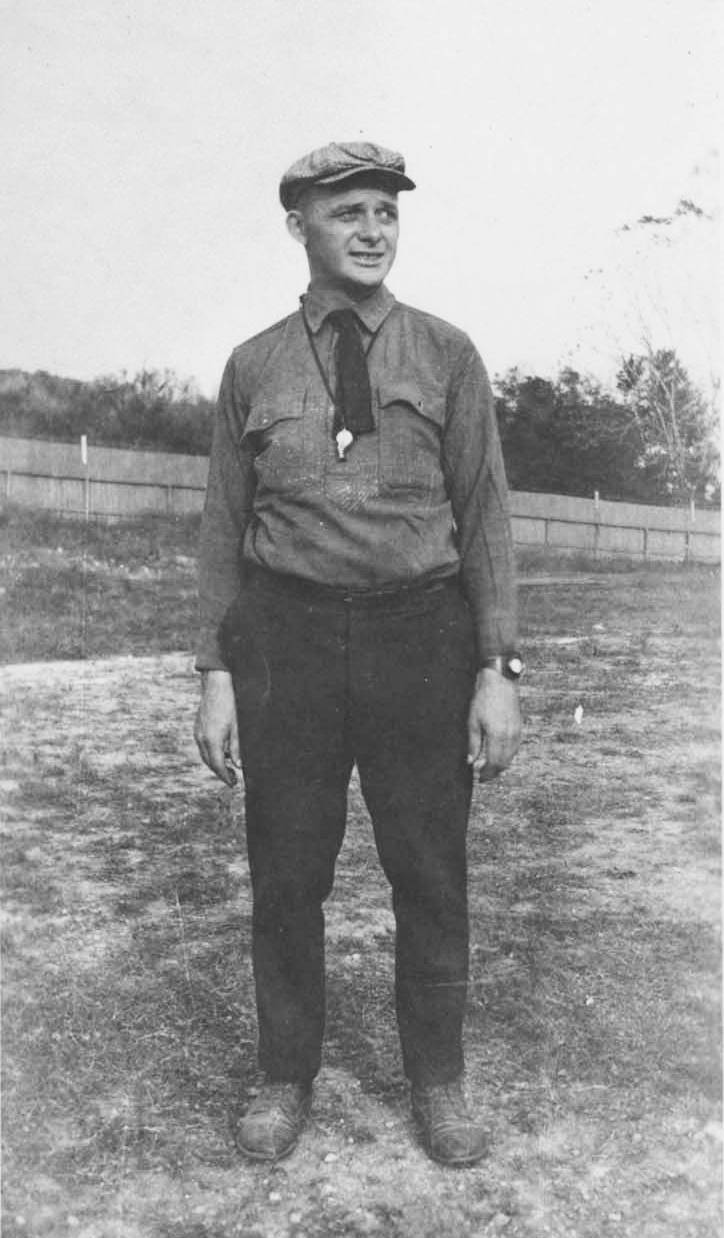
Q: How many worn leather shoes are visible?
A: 2